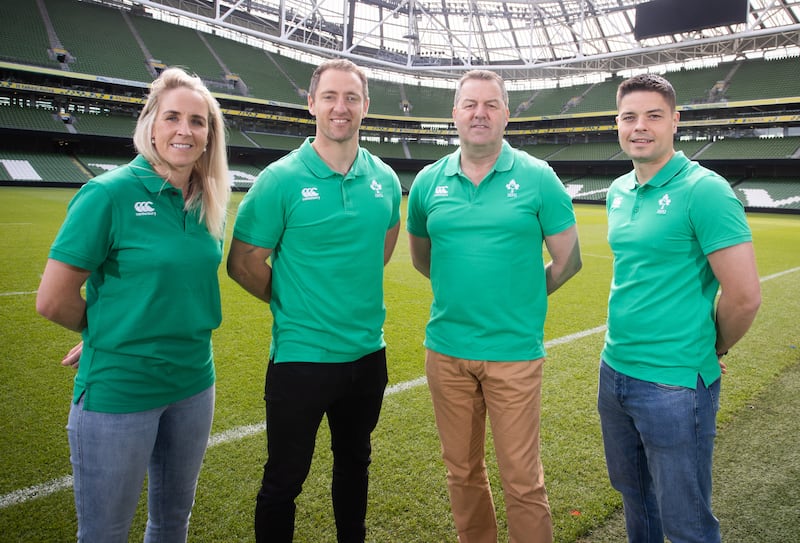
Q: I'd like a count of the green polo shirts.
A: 4